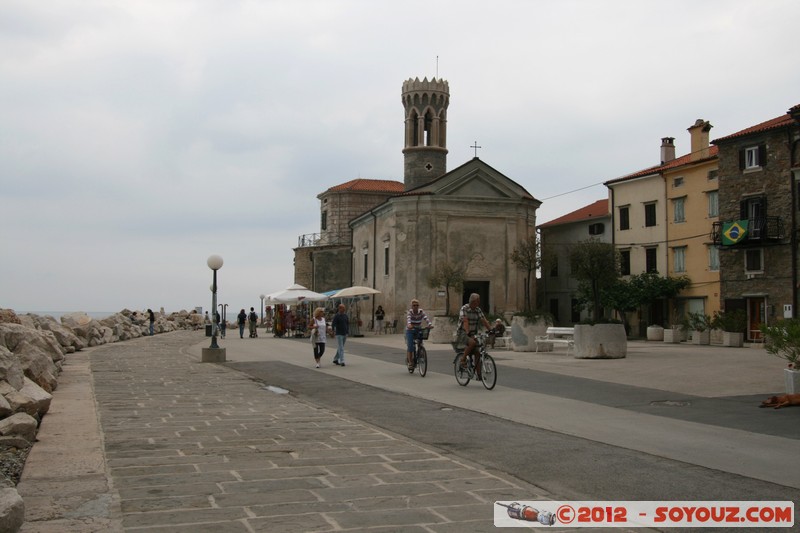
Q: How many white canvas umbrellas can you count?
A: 2